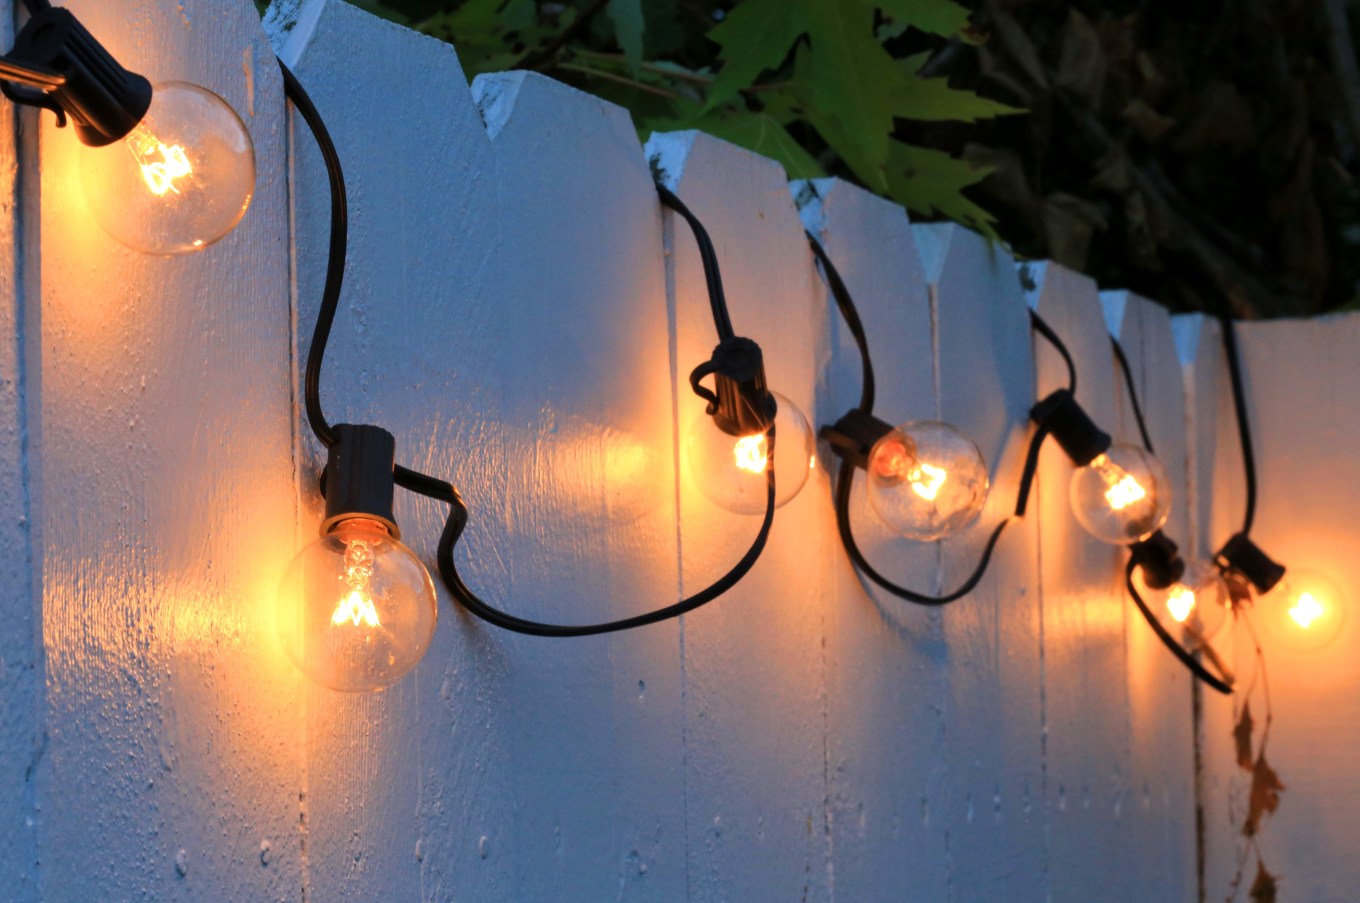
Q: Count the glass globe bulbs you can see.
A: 7